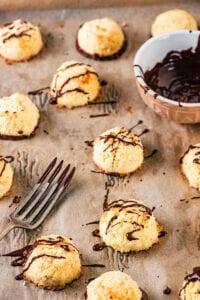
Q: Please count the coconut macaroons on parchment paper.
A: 12